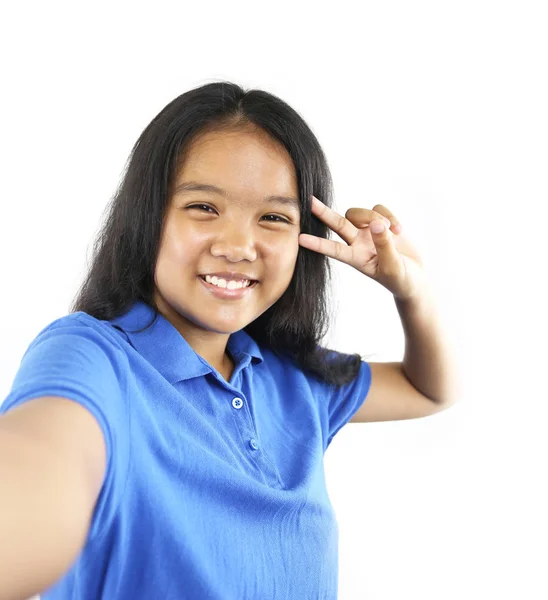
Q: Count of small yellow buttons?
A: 0